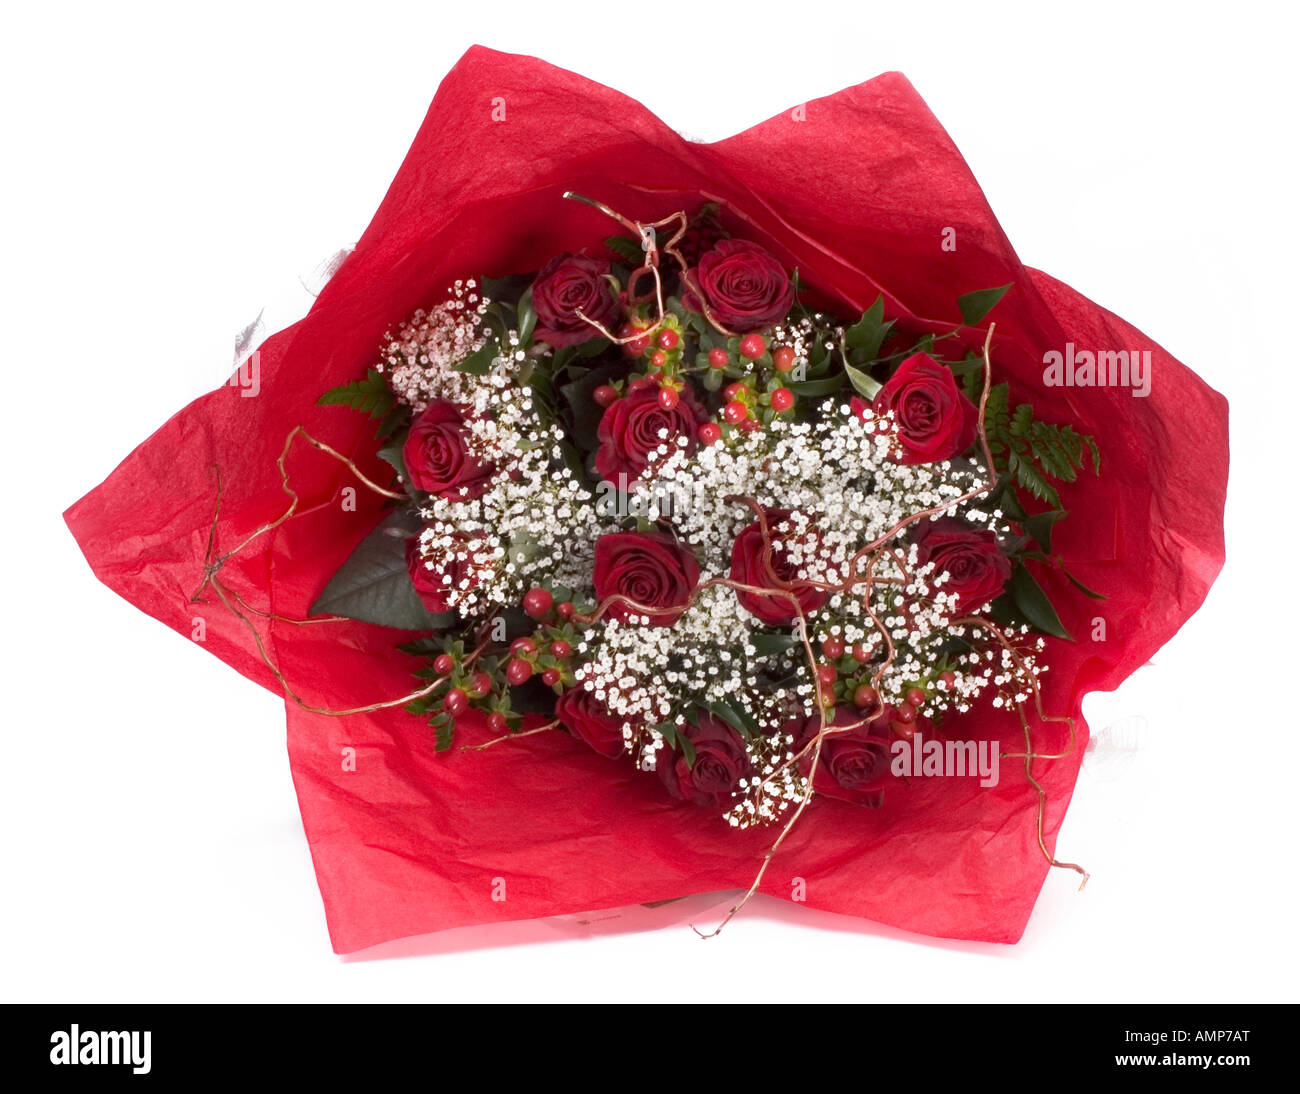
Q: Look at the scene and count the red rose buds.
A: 12